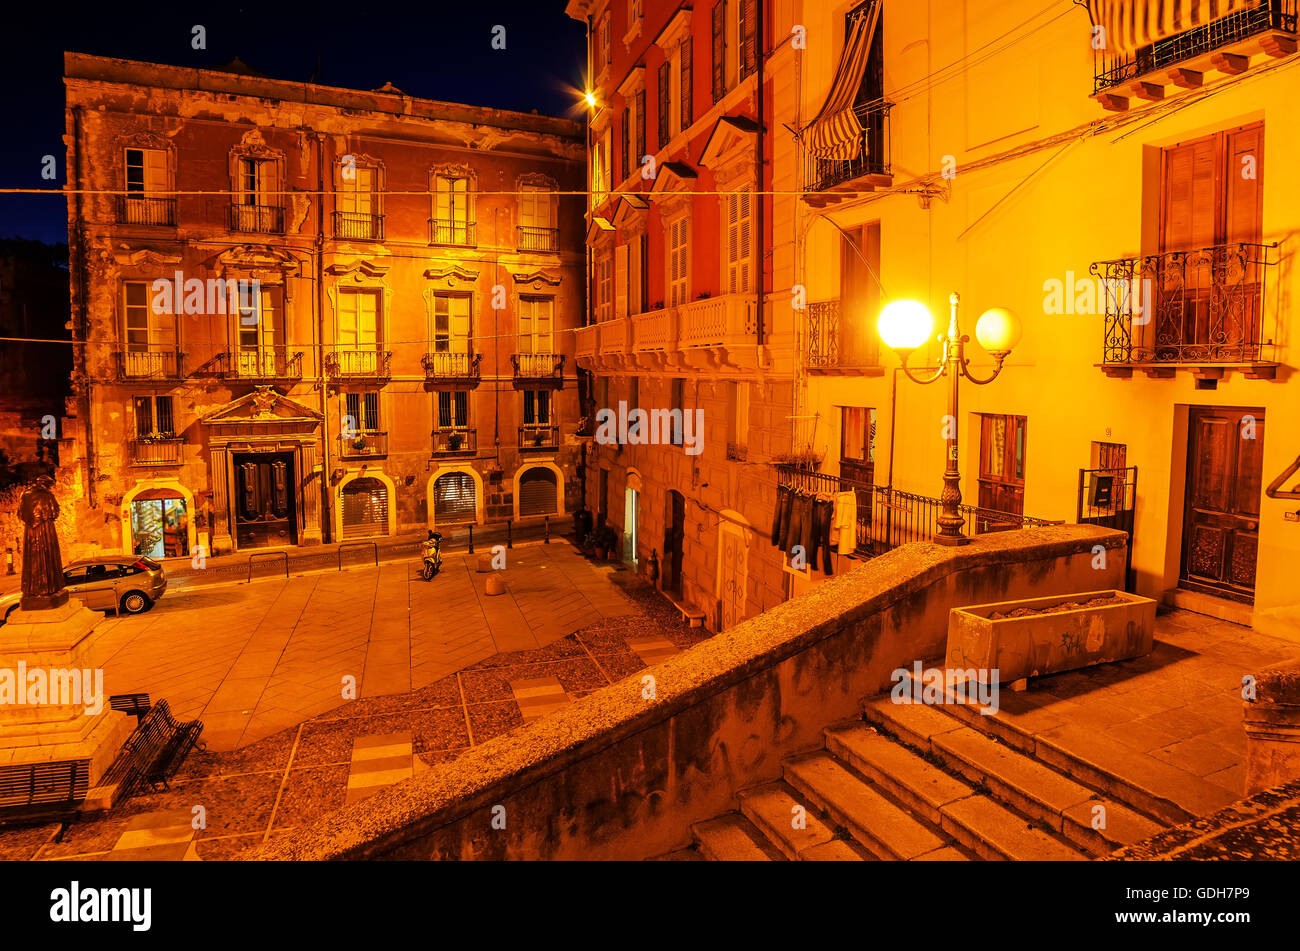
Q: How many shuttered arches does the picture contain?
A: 3